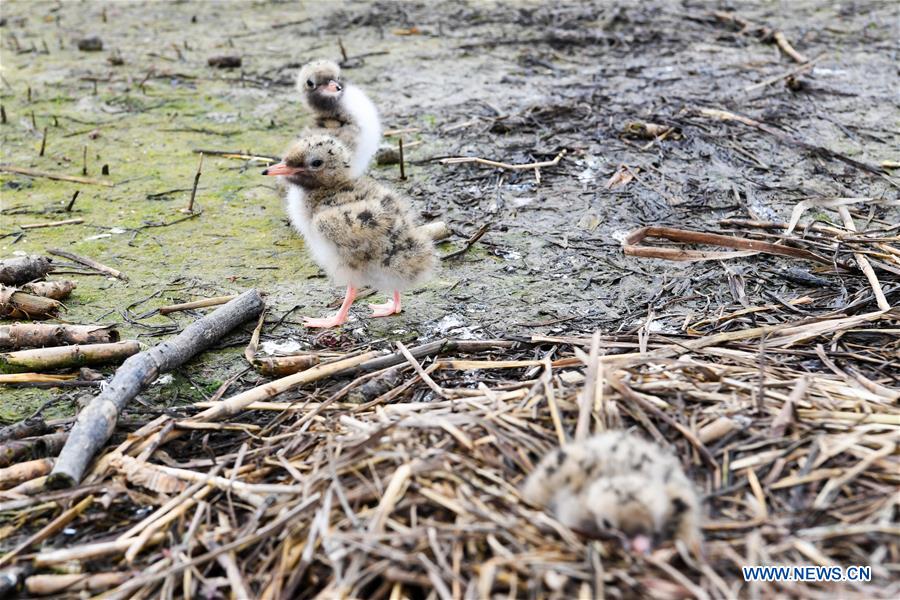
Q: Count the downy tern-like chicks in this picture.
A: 3